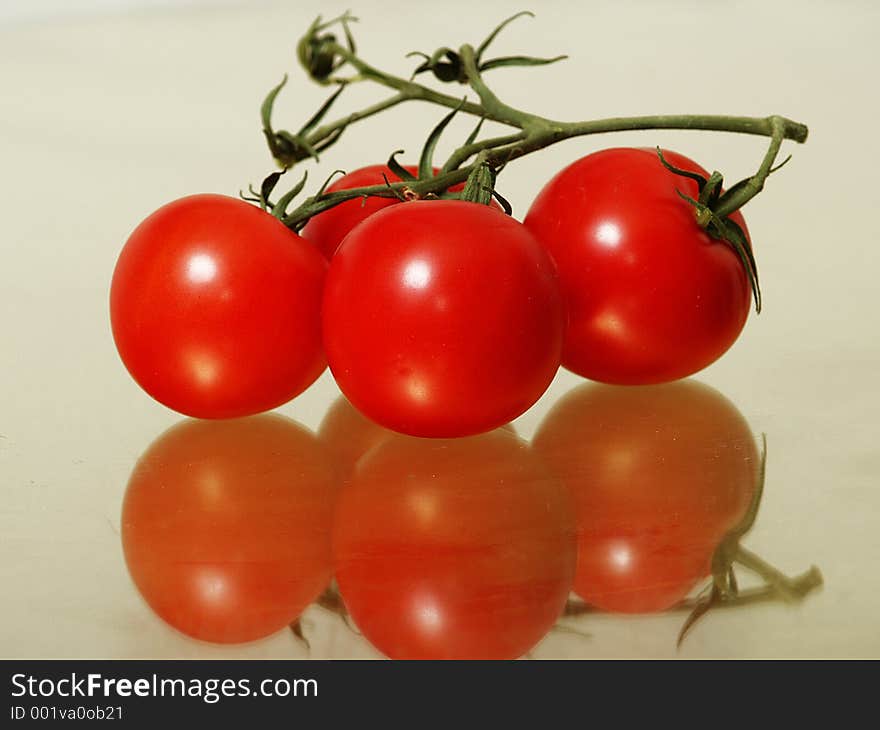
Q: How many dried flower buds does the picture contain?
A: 3